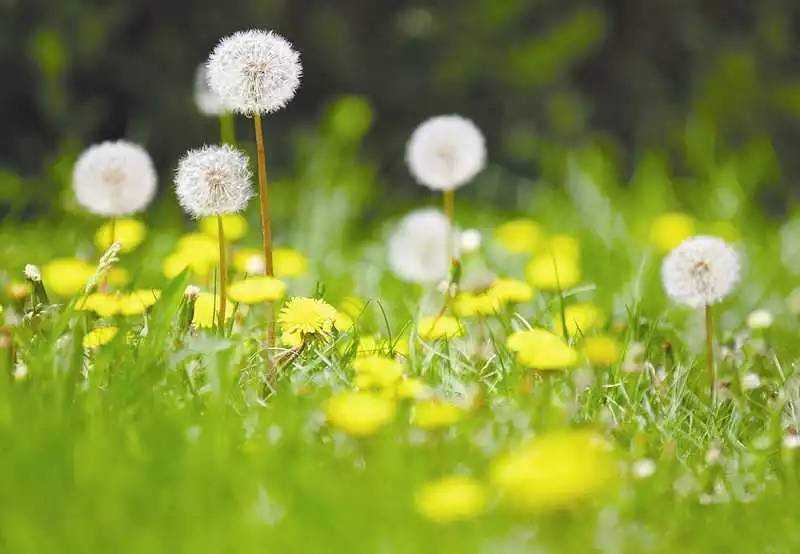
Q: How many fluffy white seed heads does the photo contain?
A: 7